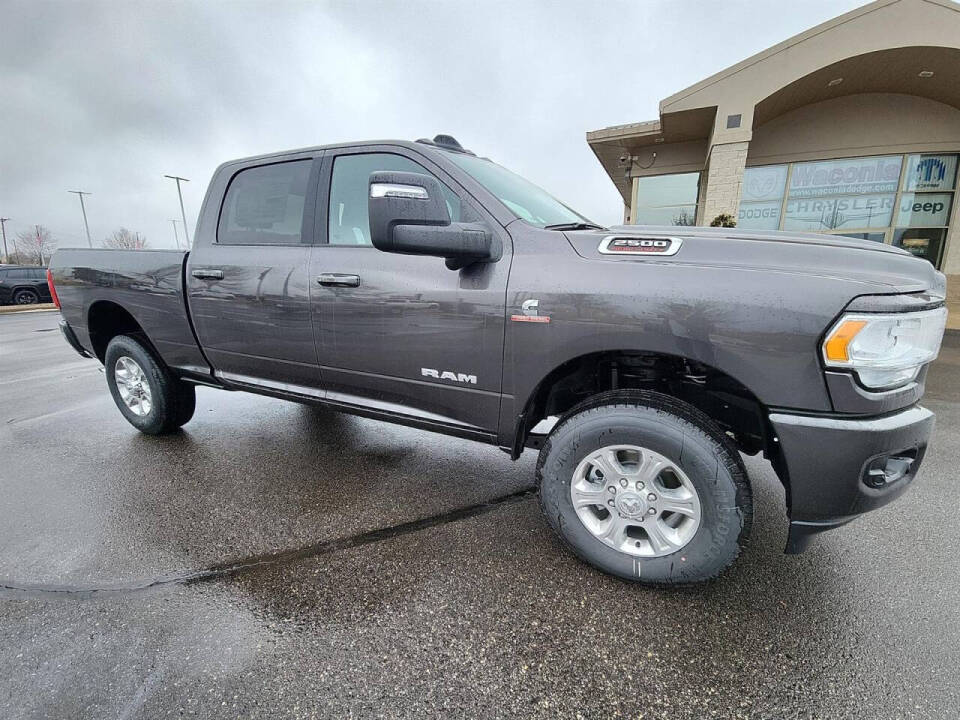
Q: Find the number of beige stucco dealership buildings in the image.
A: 1